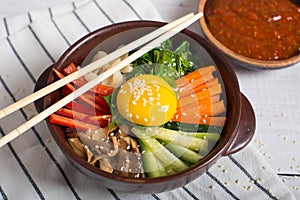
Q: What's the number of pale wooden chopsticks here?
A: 2